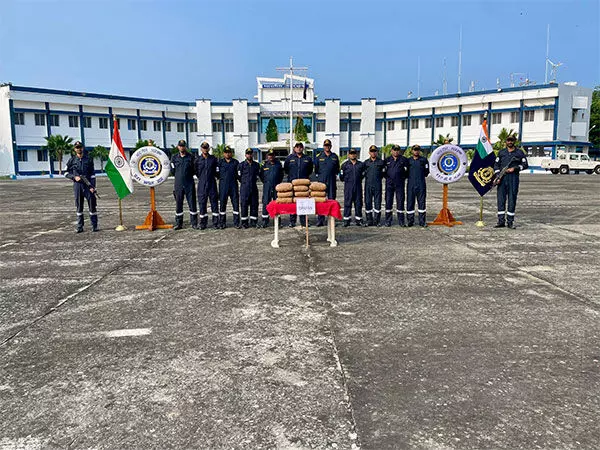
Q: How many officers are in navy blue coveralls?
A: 13